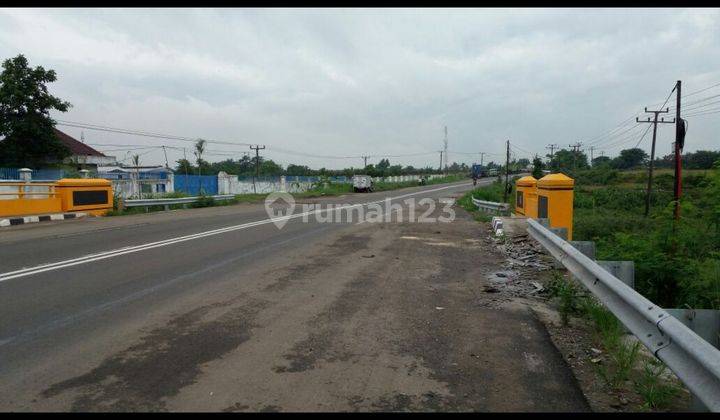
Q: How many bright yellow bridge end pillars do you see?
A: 3